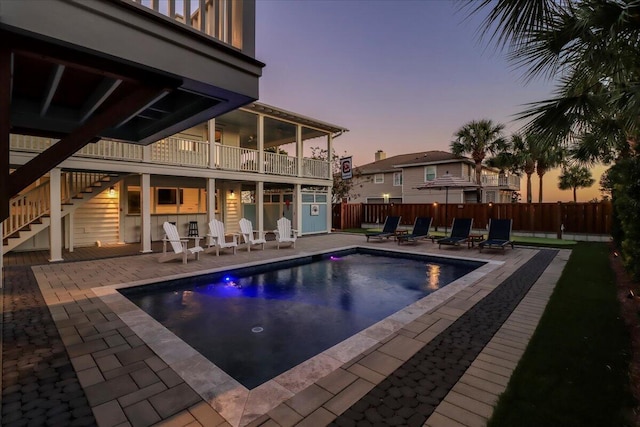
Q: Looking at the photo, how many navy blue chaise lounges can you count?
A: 4